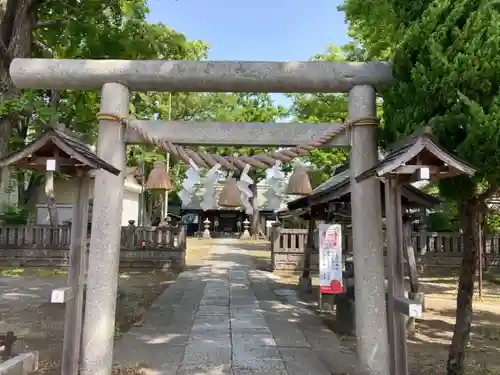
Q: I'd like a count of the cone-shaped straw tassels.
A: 3